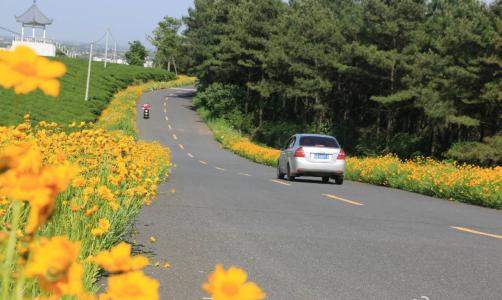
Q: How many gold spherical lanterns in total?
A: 0